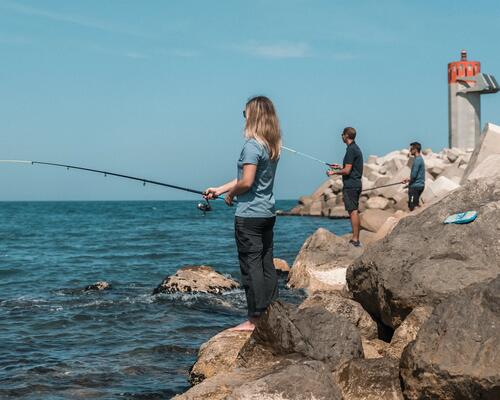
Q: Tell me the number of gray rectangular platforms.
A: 1